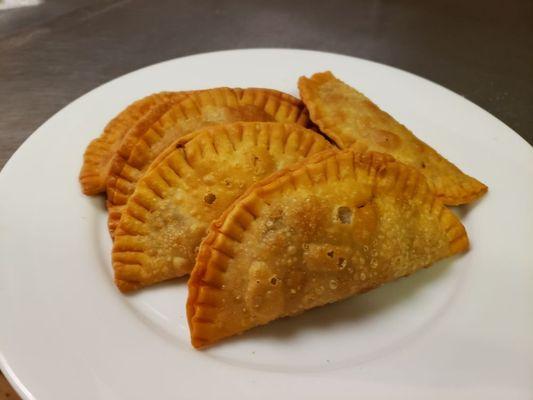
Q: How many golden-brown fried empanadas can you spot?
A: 5